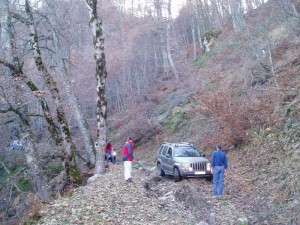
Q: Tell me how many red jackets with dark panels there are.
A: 1